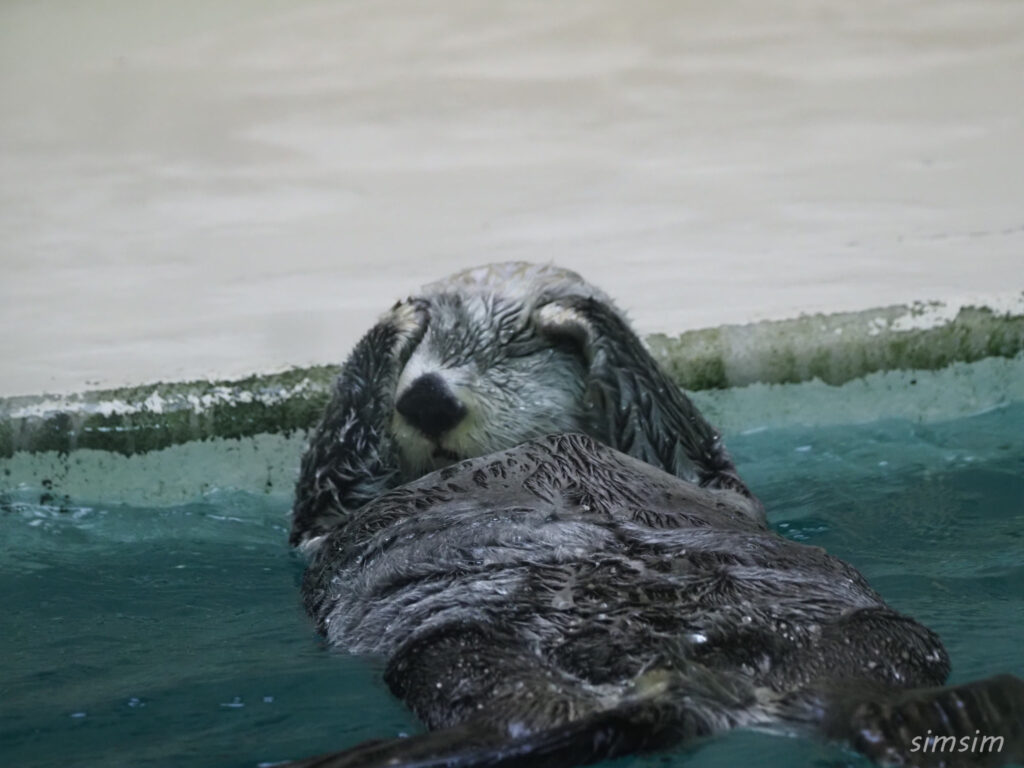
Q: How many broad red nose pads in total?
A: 0